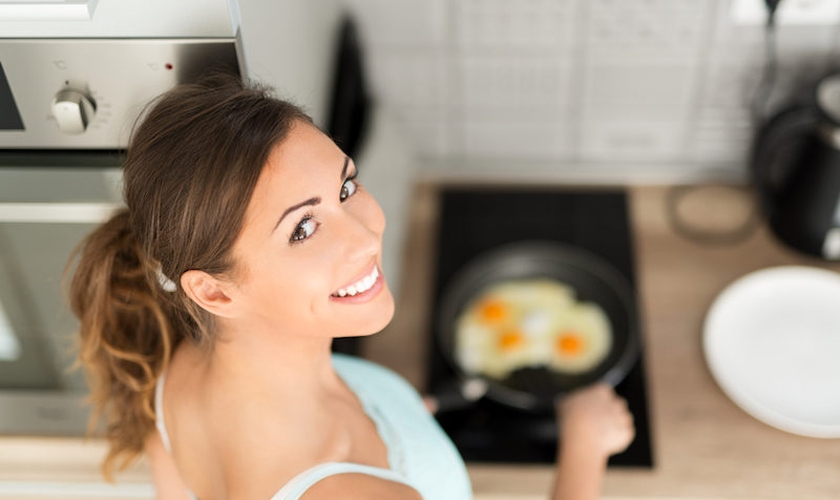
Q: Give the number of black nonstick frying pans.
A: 1